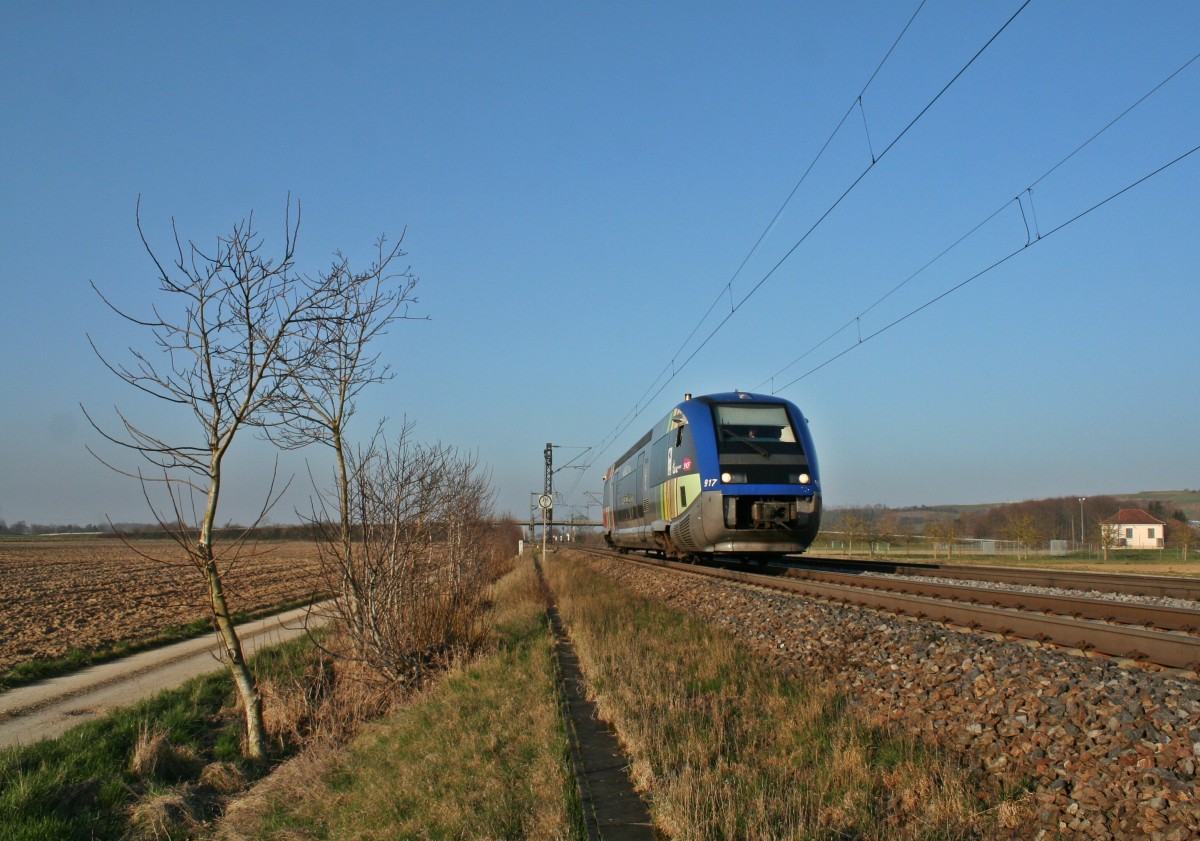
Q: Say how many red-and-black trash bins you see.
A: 0